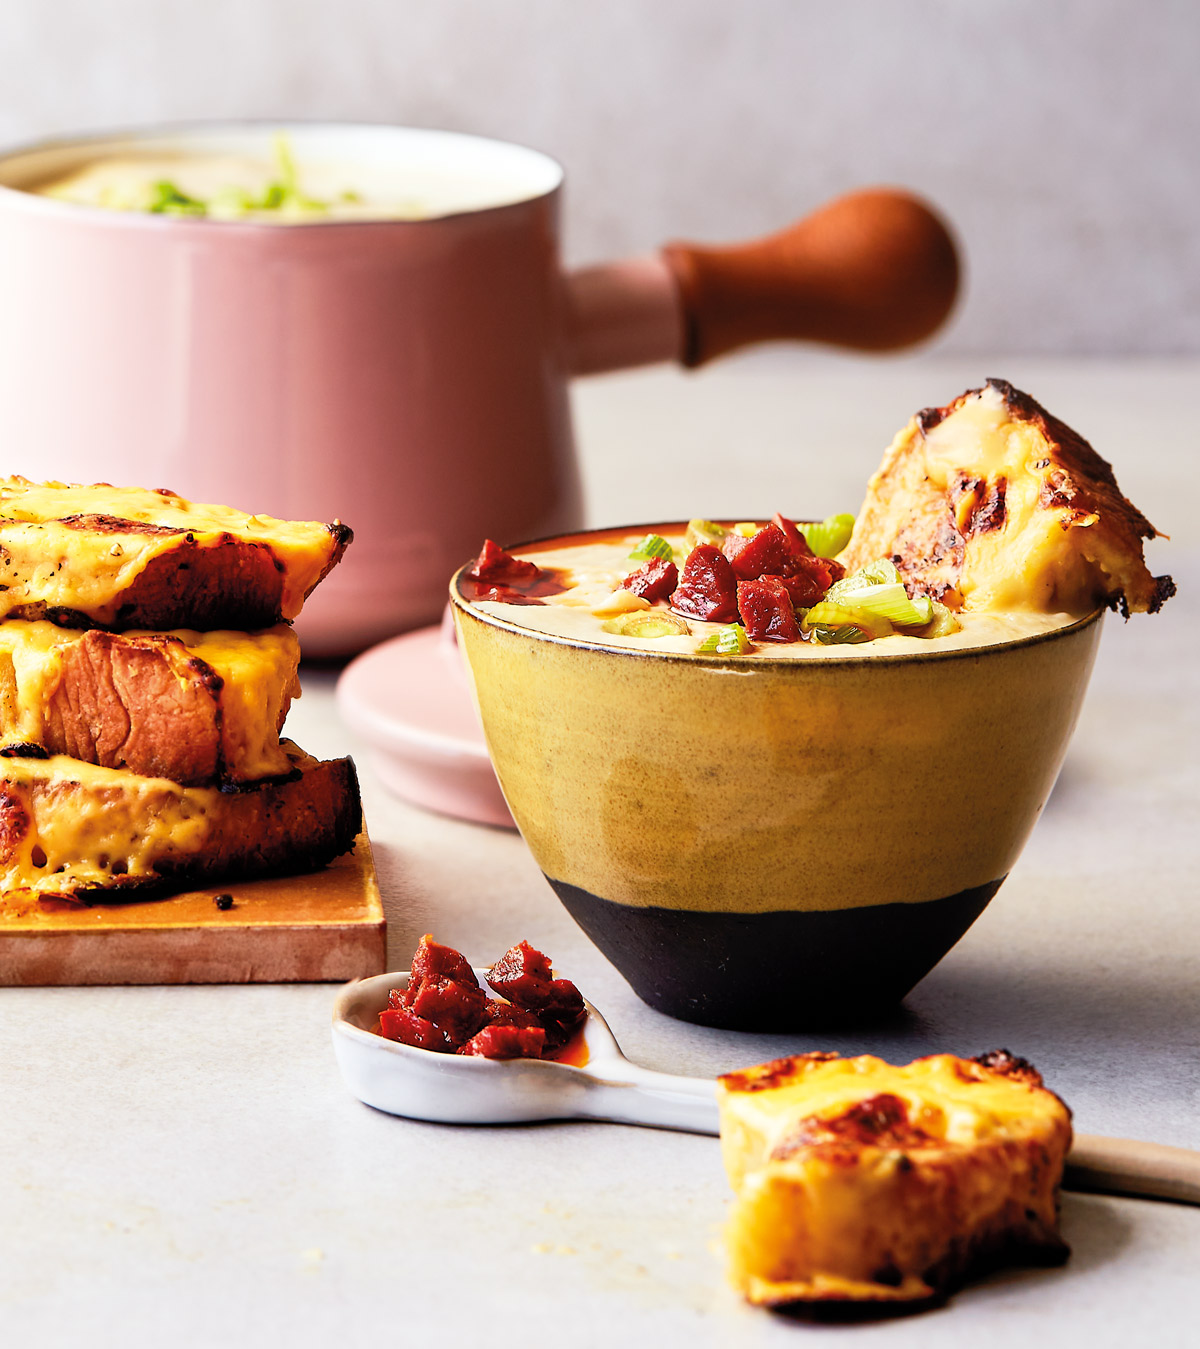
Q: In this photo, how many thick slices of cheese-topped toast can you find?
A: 5